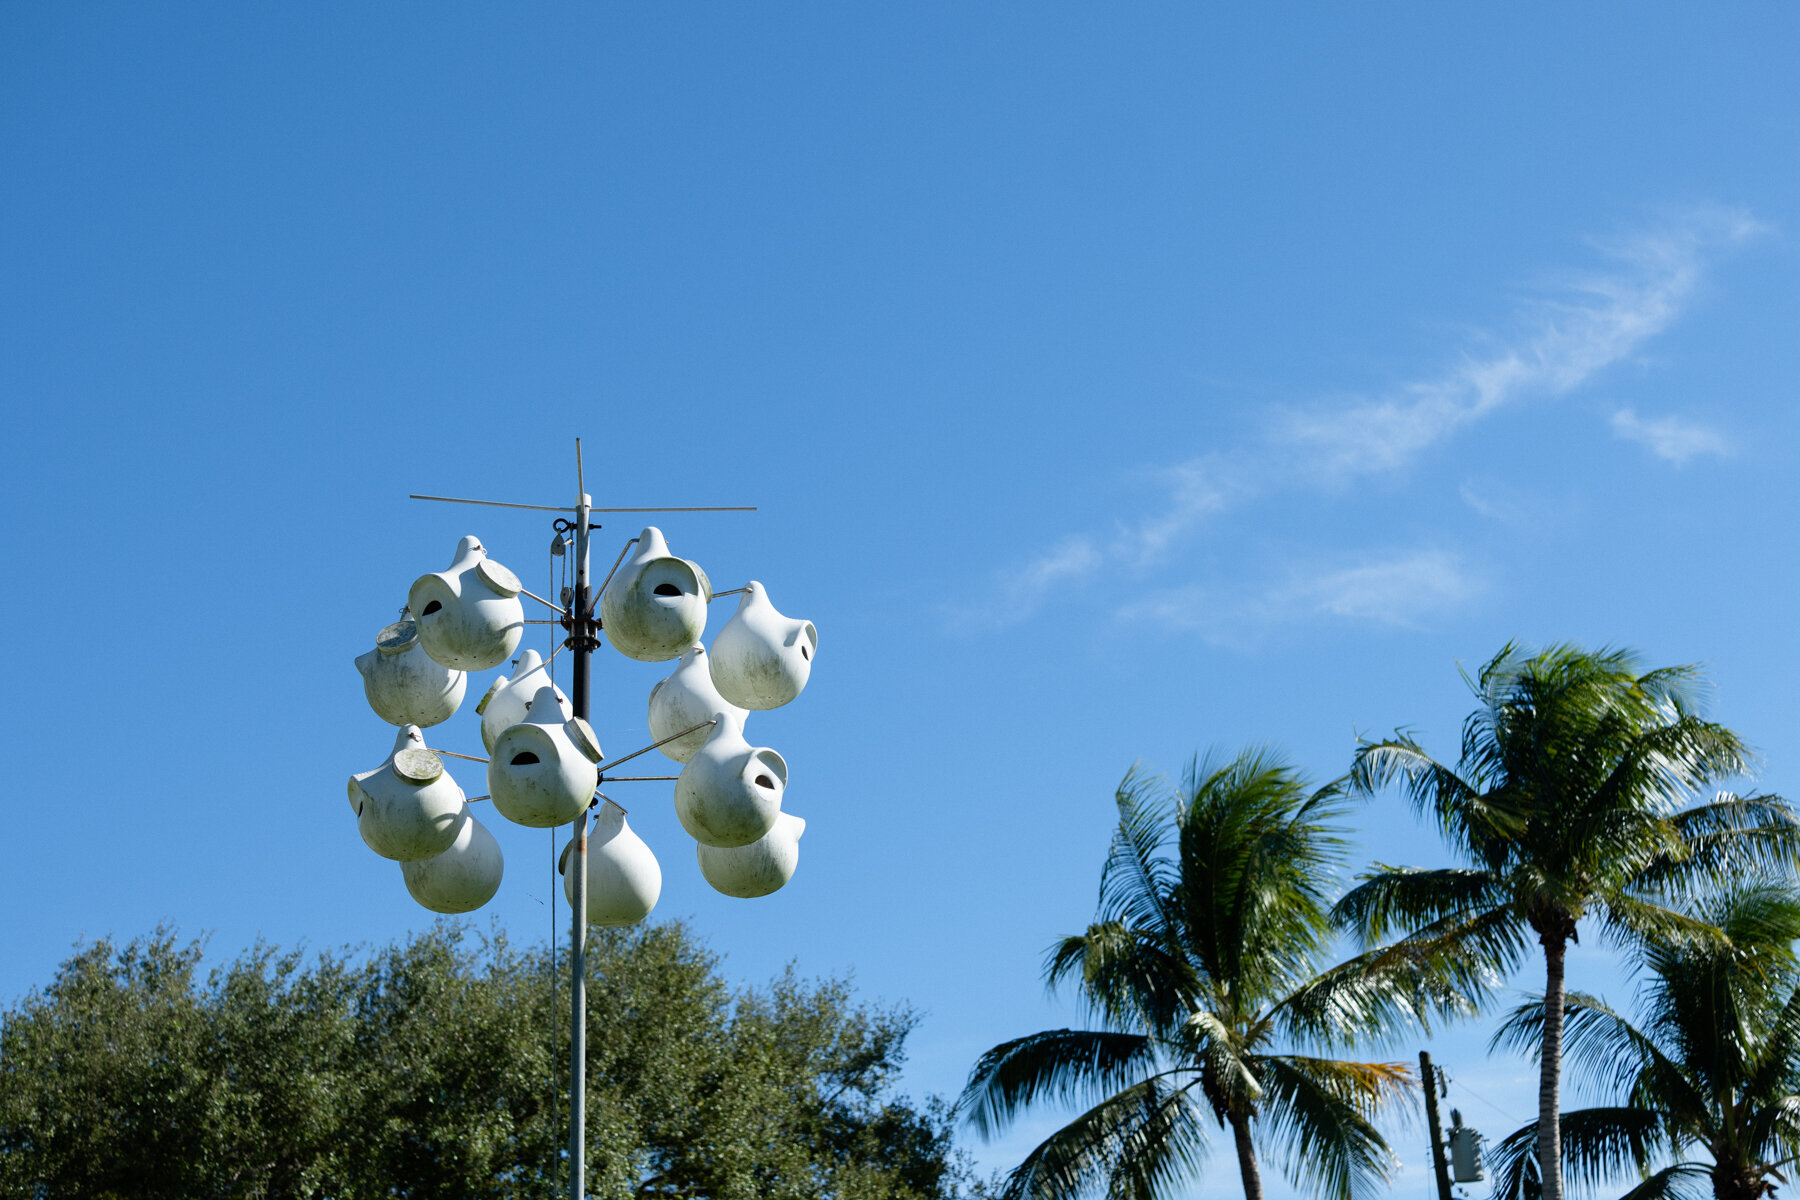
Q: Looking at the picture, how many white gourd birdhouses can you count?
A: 12